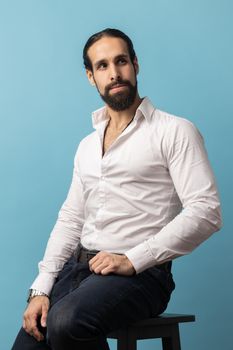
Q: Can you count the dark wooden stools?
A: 1